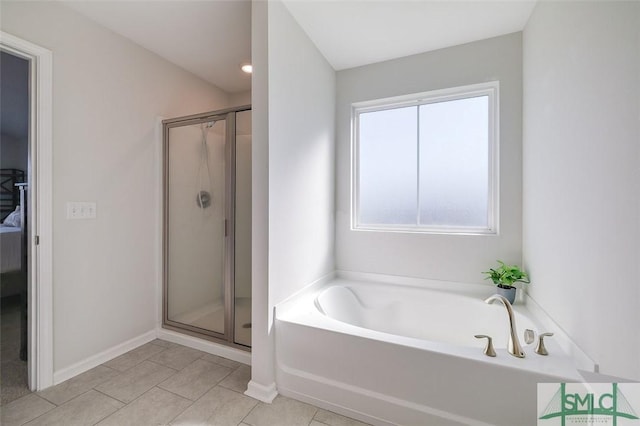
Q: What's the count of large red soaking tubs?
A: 0